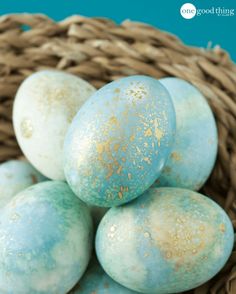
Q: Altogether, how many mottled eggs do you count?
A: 7